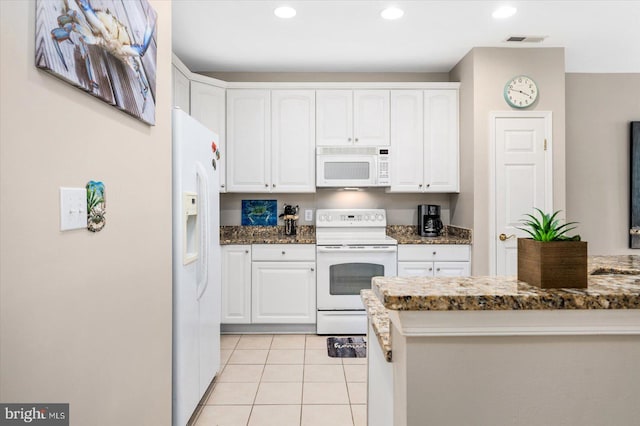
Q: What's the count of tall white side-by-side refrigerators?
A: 1